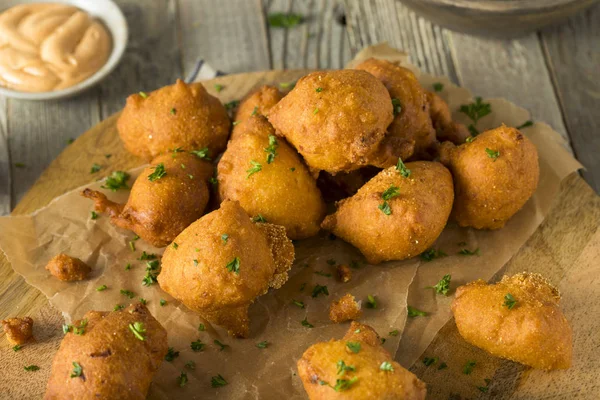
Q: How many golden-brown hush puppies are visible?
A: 13